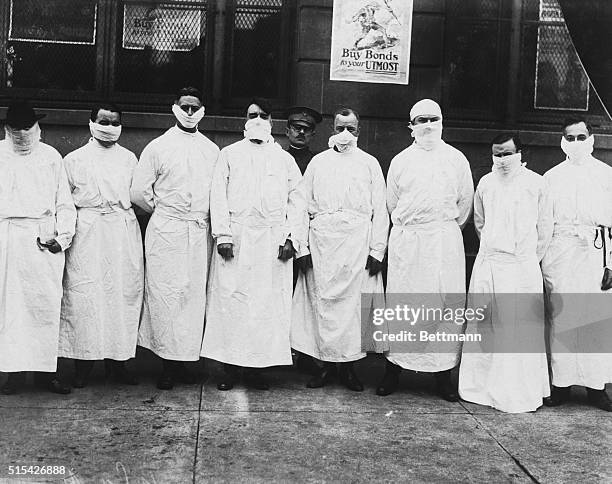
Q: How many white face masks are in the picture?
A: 8